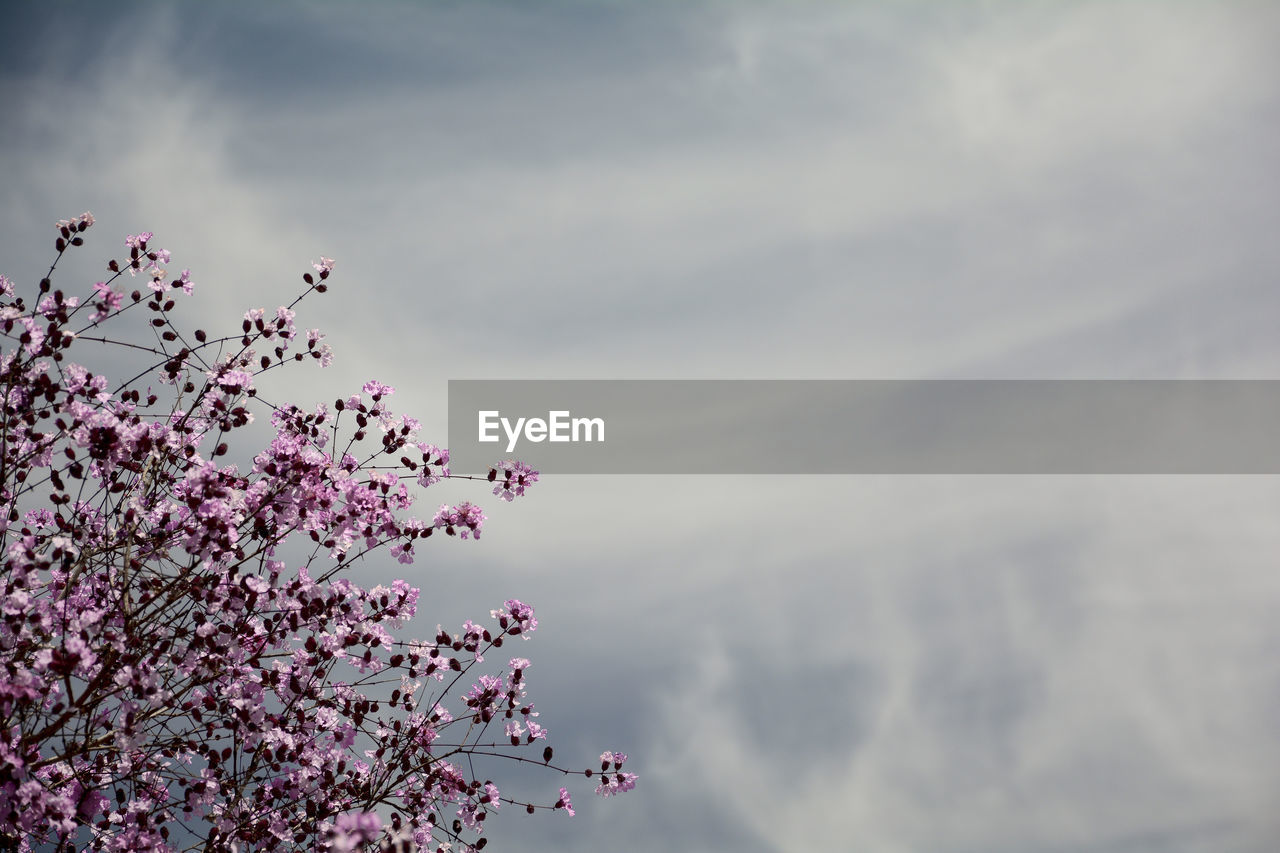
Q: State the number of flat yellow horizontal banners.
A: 0